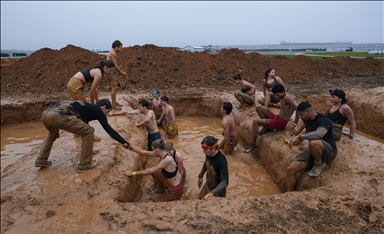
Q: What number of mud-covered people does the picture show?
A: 15